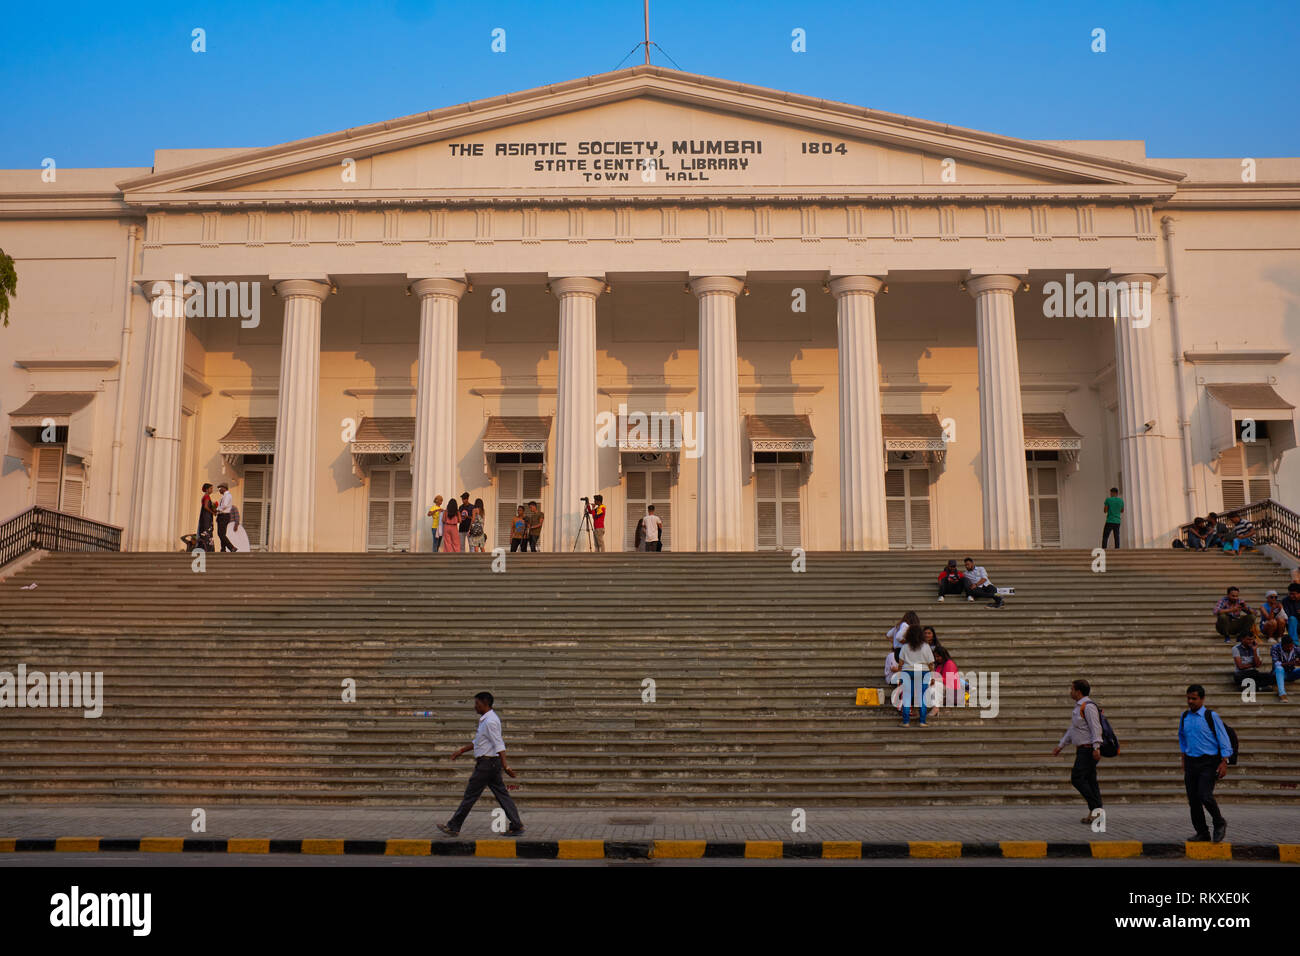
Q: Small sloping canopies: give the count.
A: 9